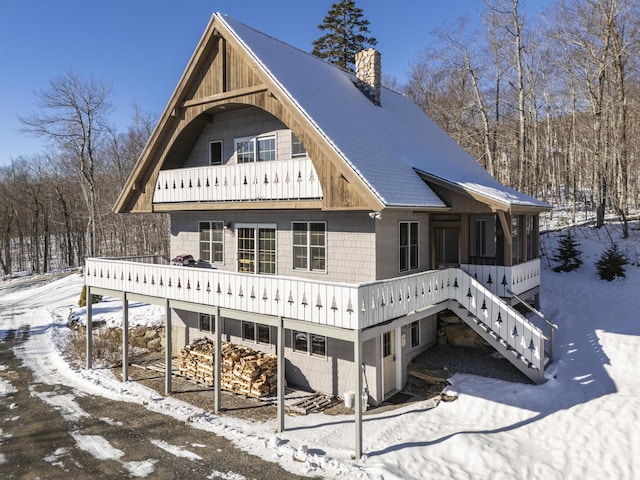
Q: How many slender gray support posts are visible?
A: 6